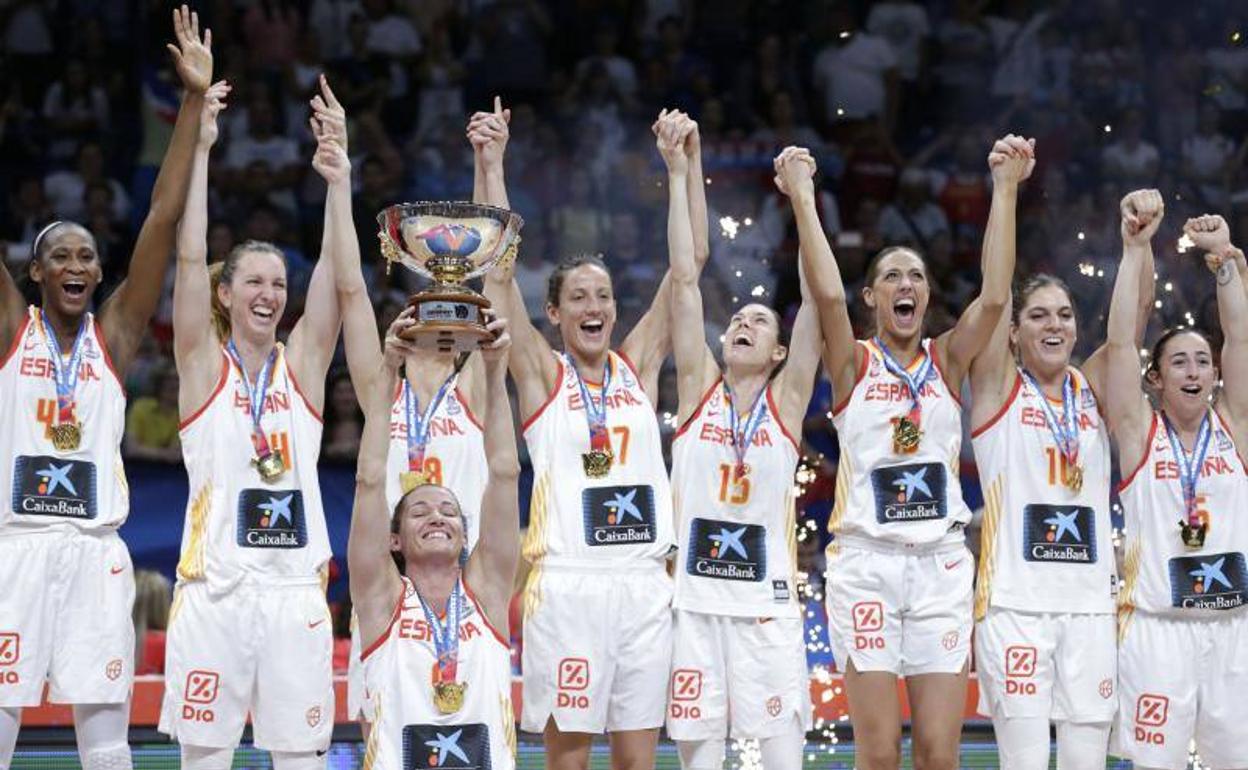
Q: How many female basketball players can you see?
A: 9